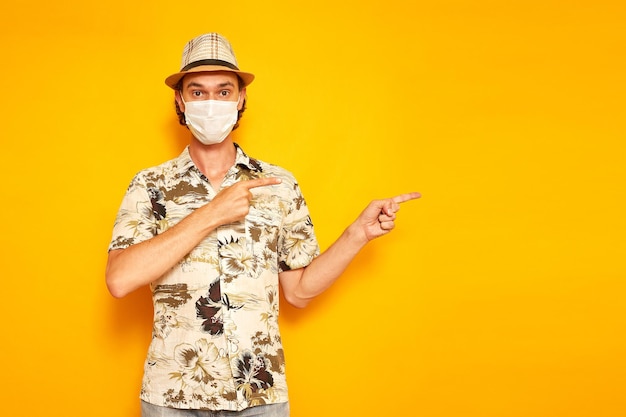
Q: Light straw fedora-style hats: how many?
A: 1